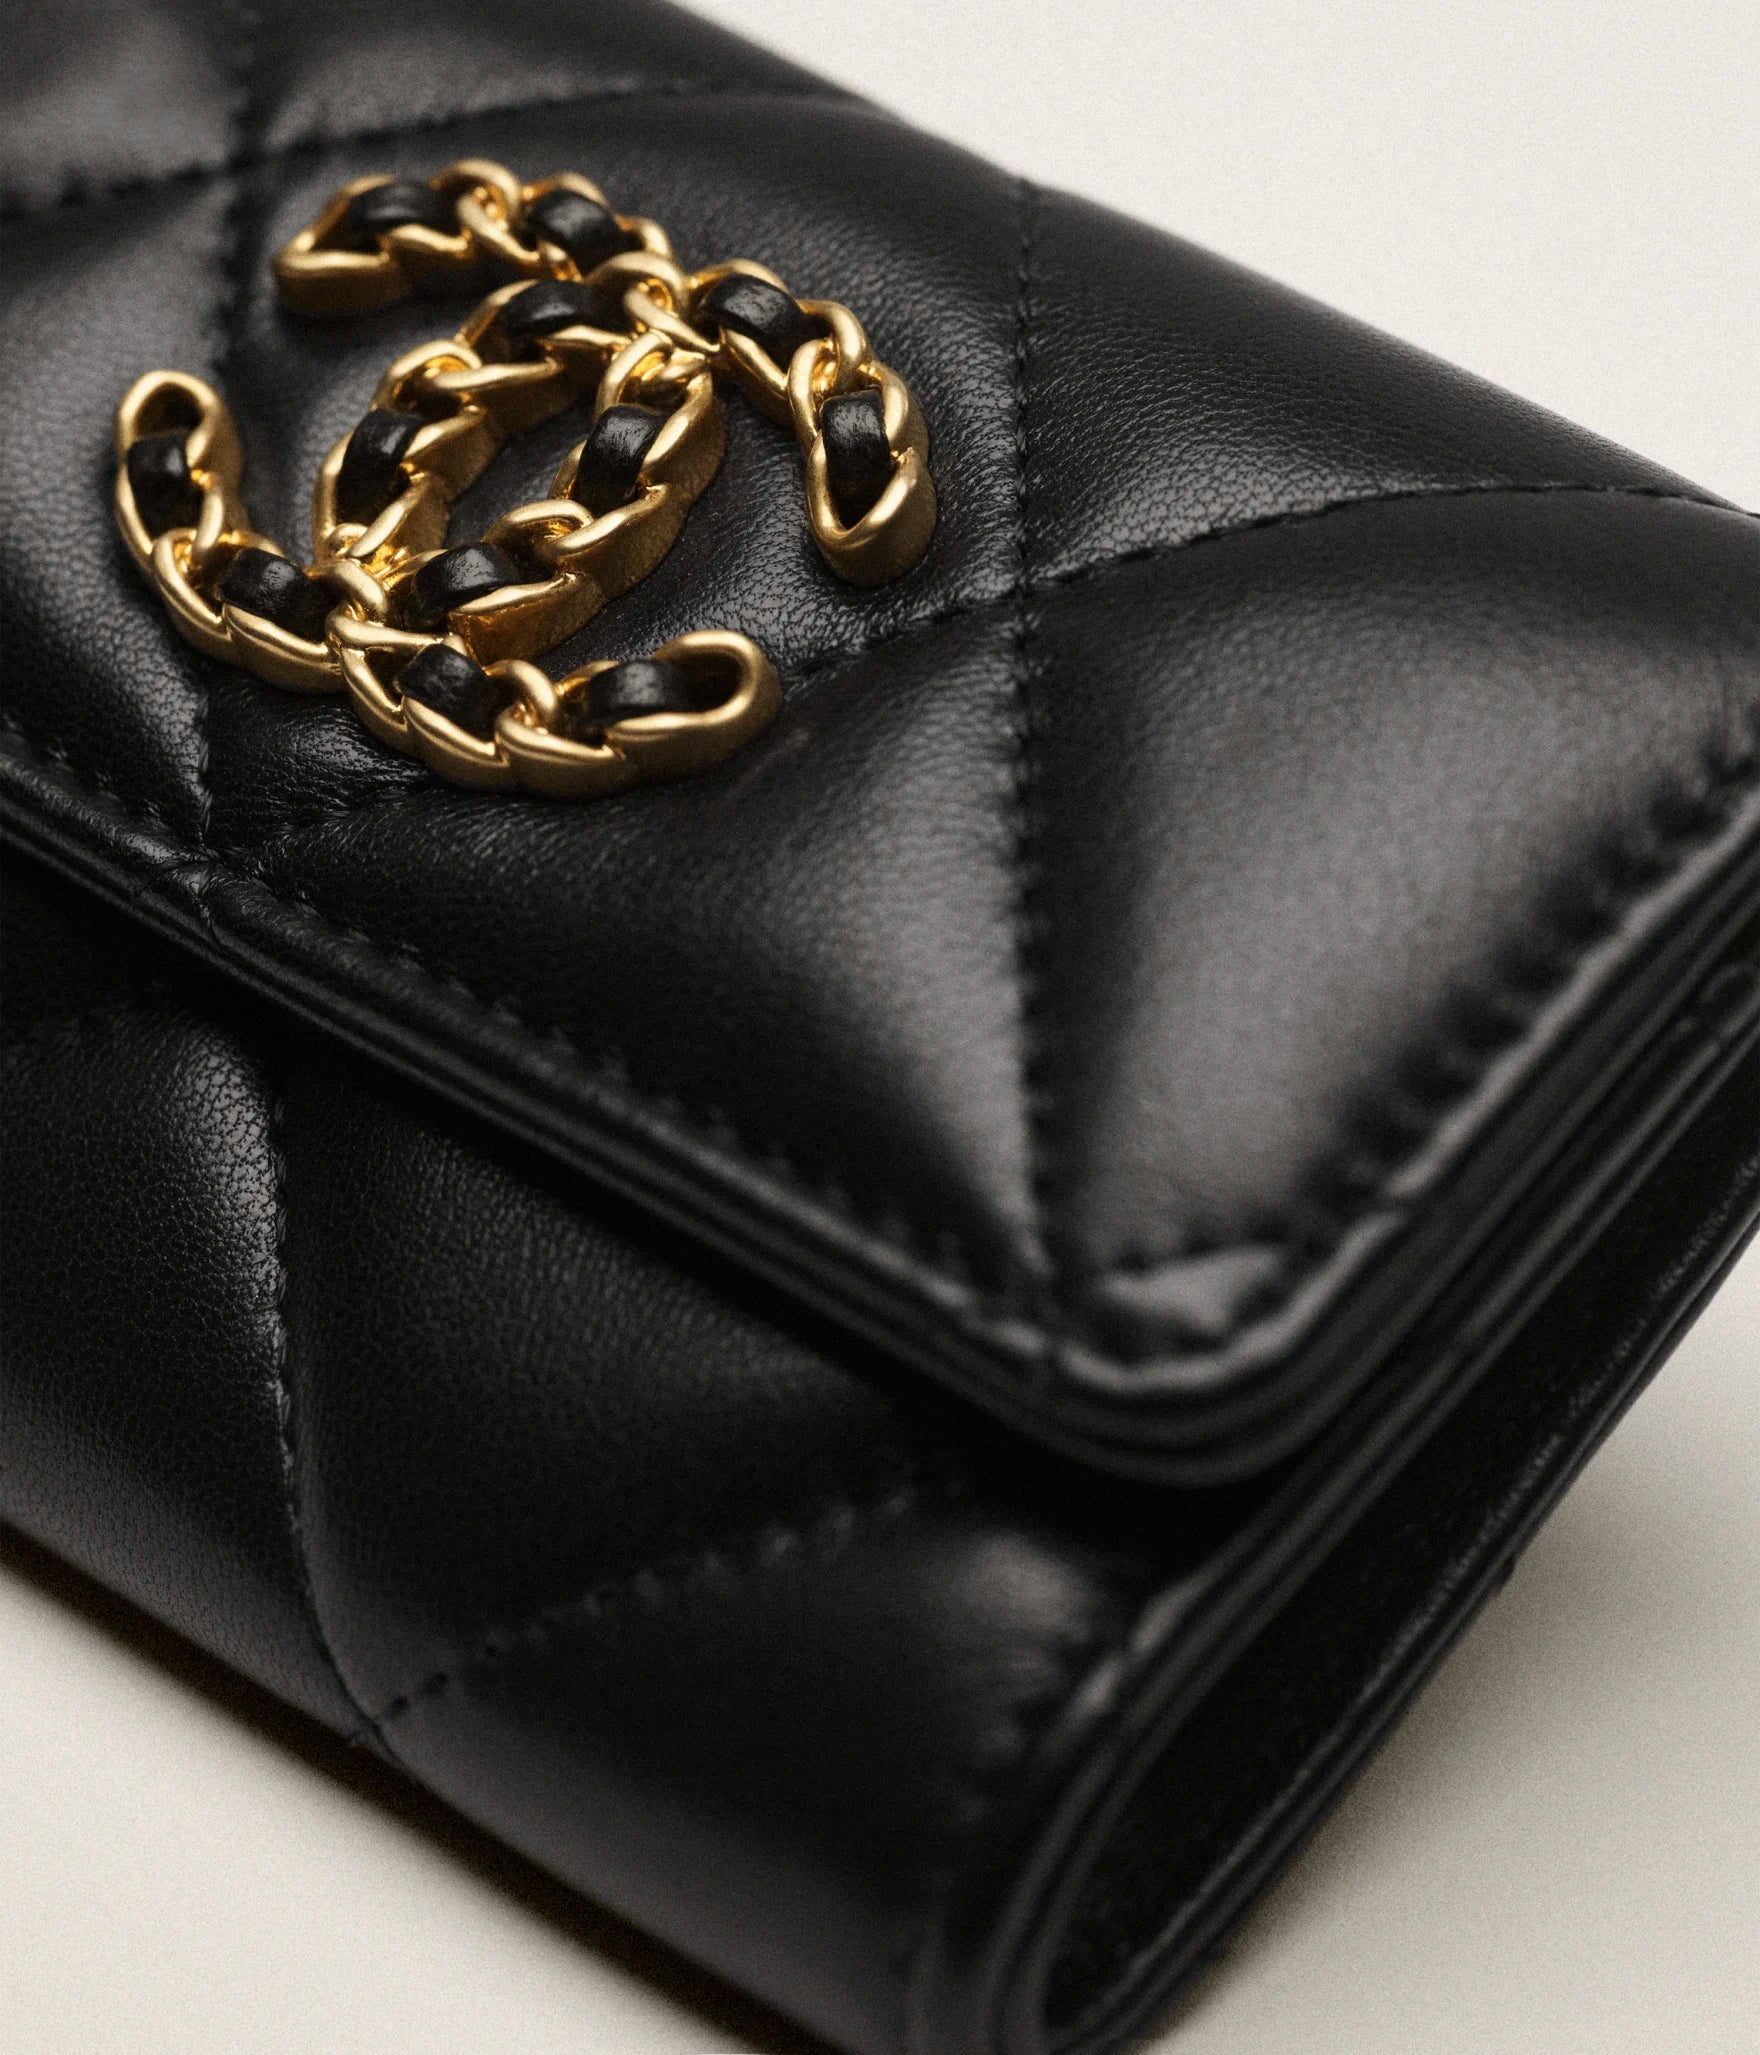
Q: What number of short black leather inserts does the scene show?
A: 12